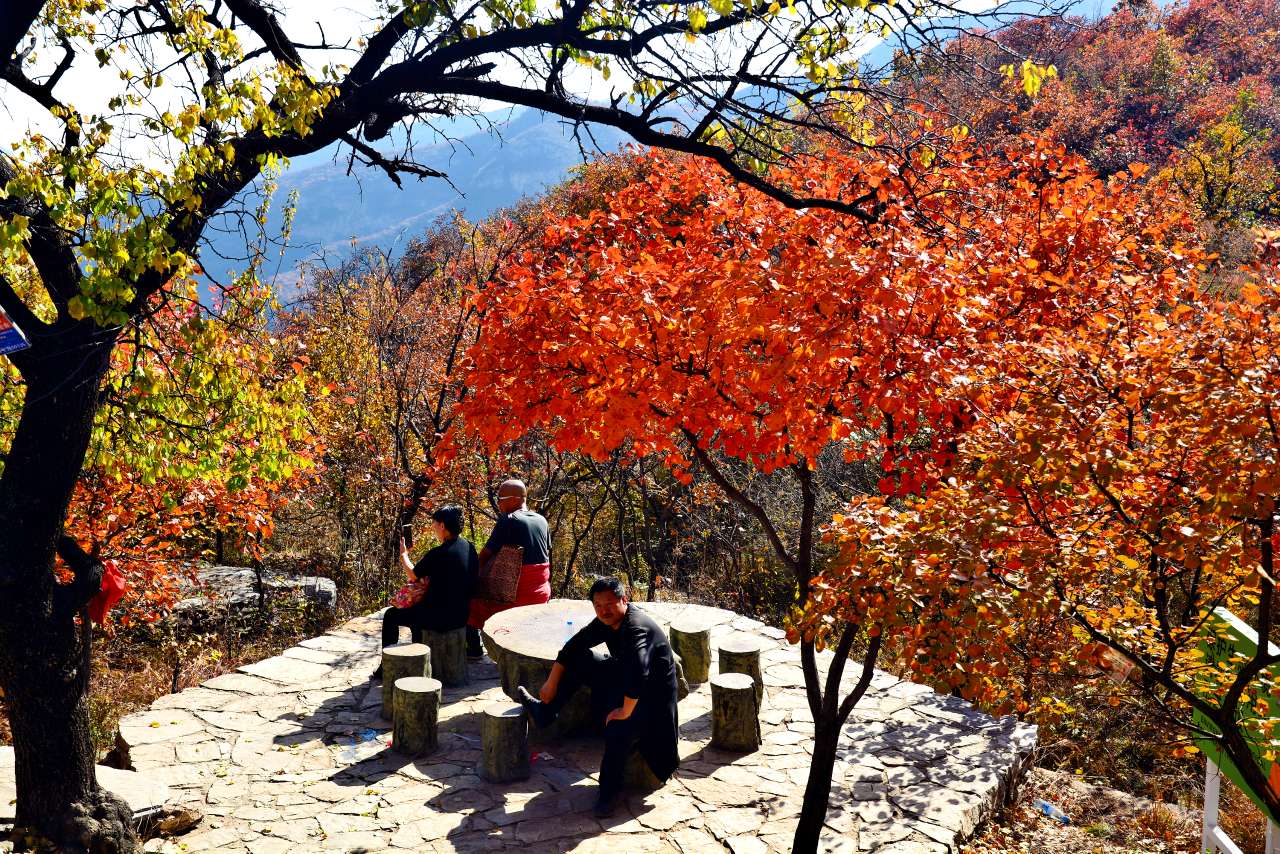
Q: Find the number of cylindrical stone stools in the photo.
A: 8